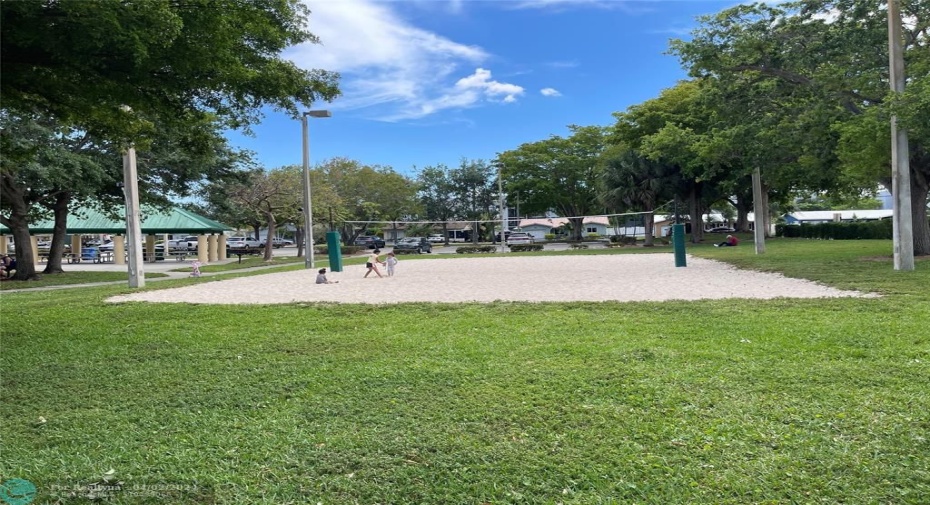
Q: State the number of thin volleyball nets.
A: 1